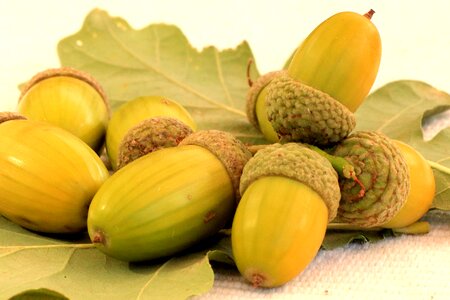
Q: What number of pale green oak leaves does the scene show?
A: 3